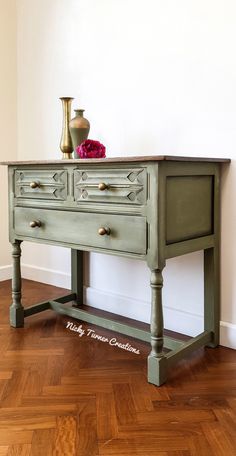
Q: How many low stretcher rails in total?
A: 3